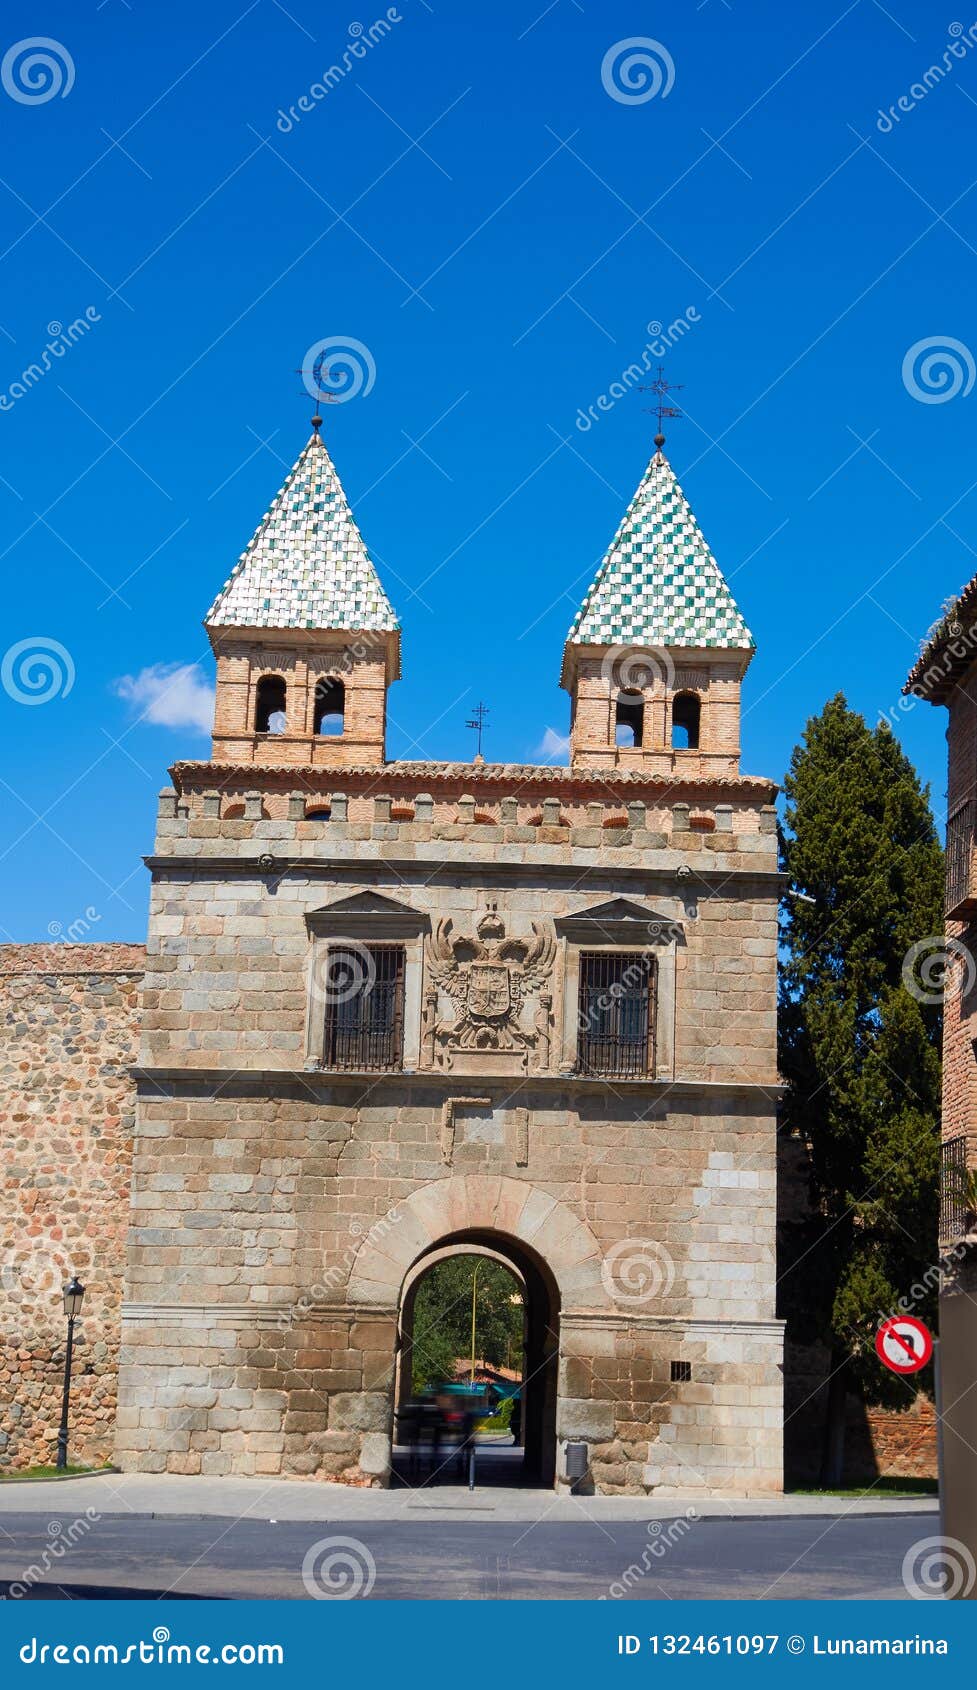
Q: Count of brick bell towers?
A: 2